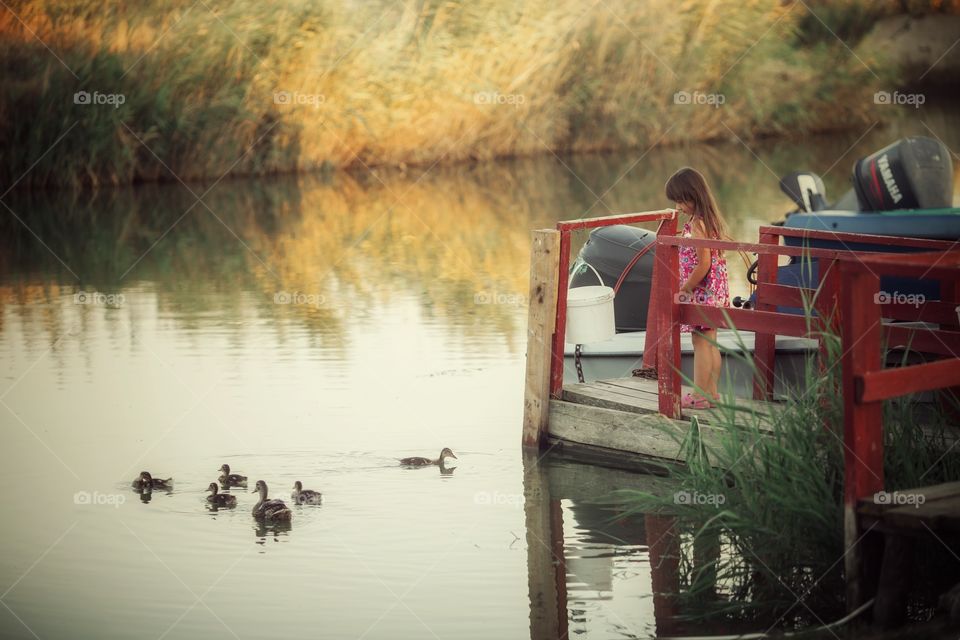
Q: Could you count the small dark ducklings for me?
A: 5